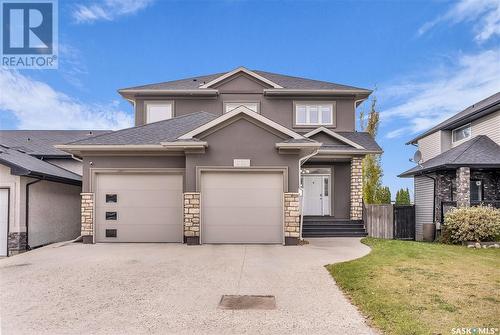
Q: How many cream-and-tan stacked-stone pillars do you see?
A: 4